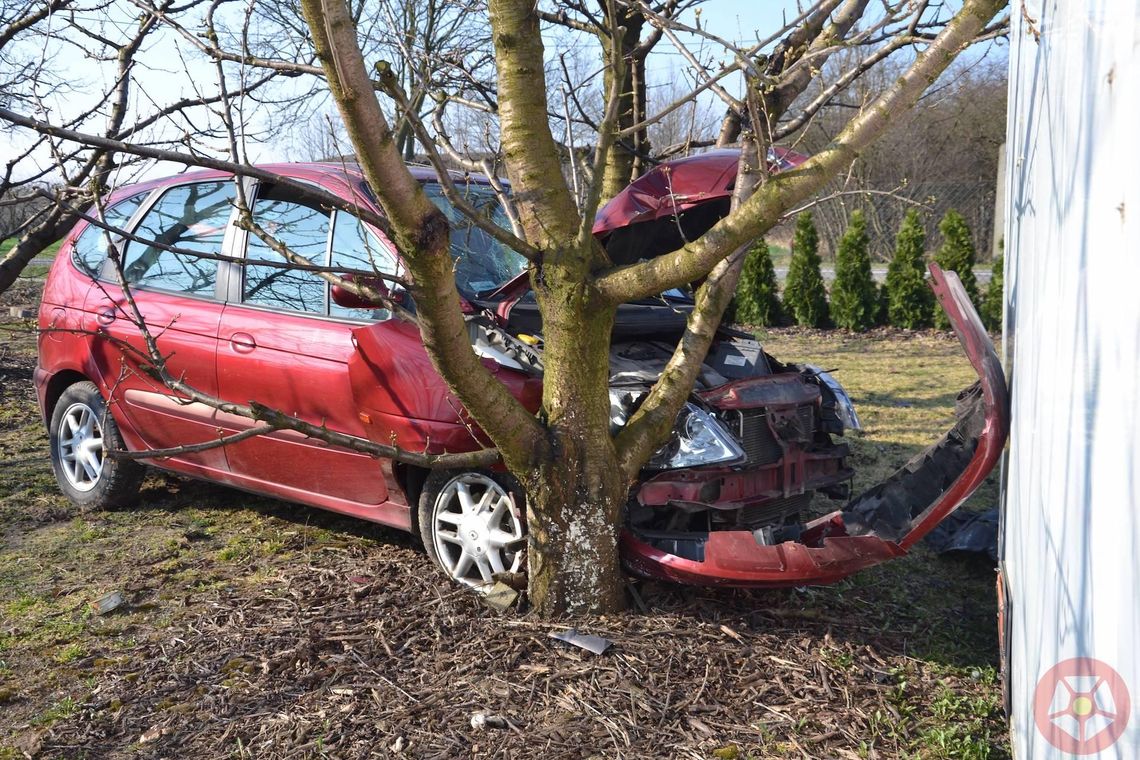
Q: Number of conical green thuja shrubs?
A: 6